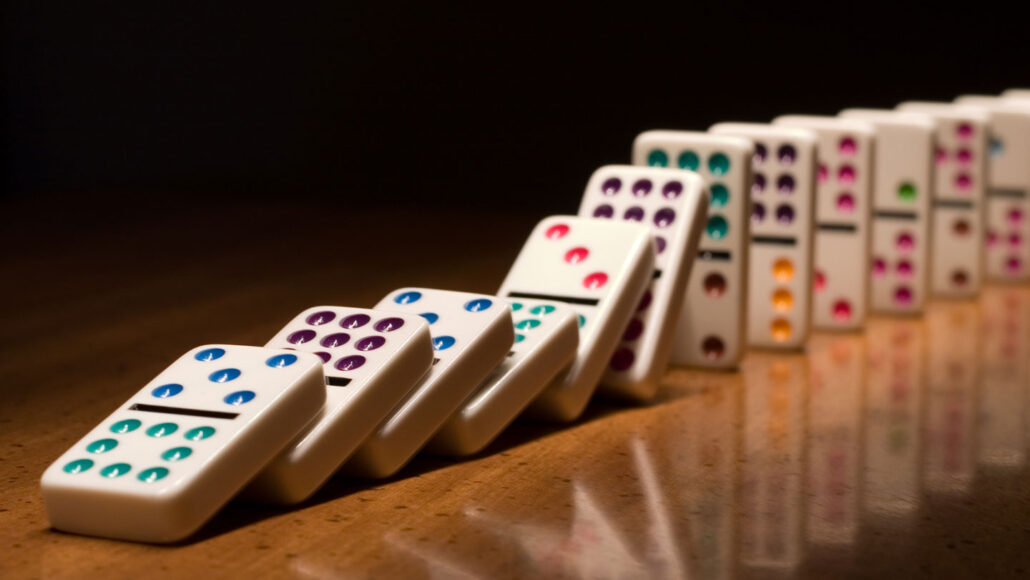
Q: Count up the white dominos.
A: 13